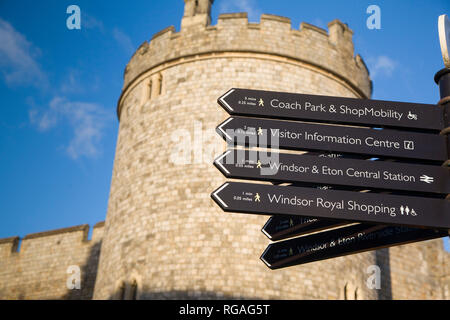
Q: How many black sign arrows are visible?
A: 6